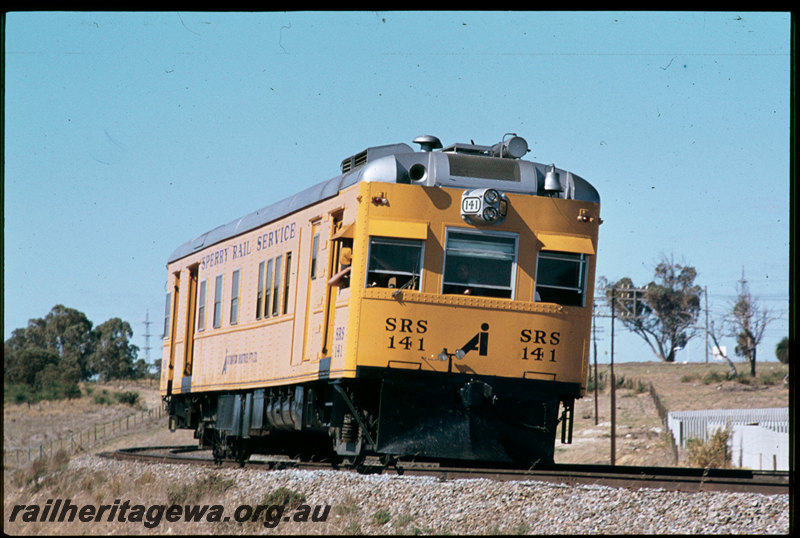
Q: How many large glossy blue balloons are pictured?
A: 0